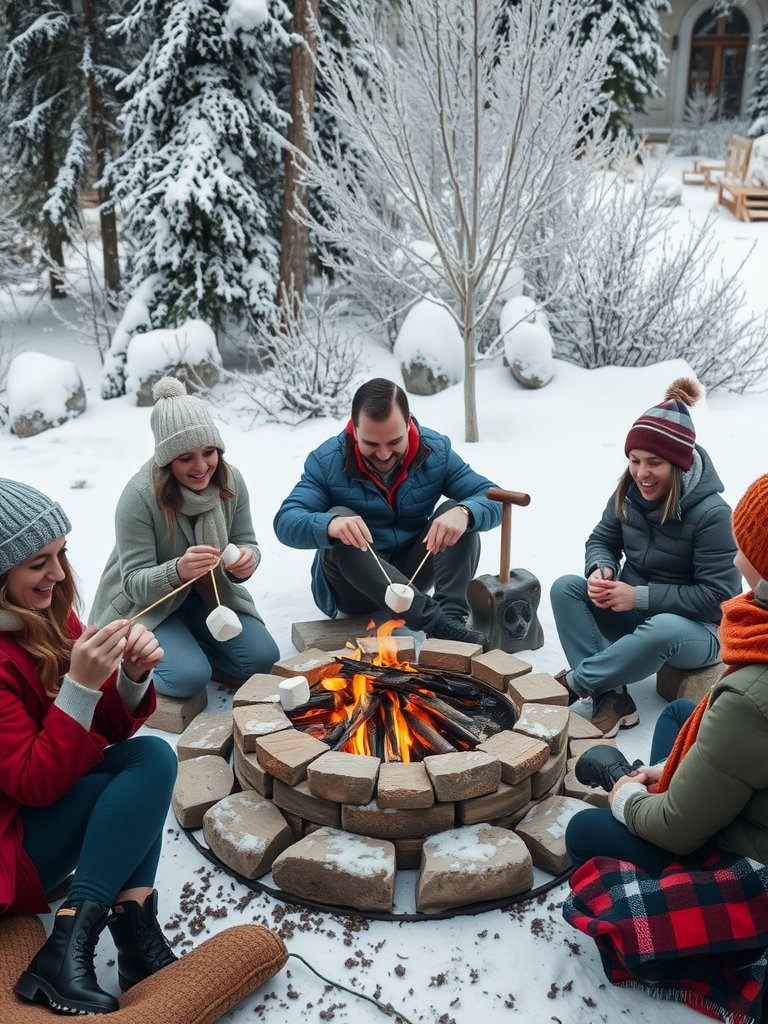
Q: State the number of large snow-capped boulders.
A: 4